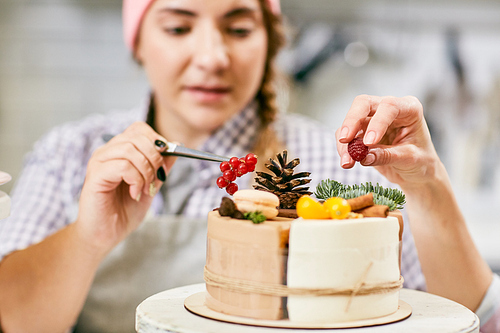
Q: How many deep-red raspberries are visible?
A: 1